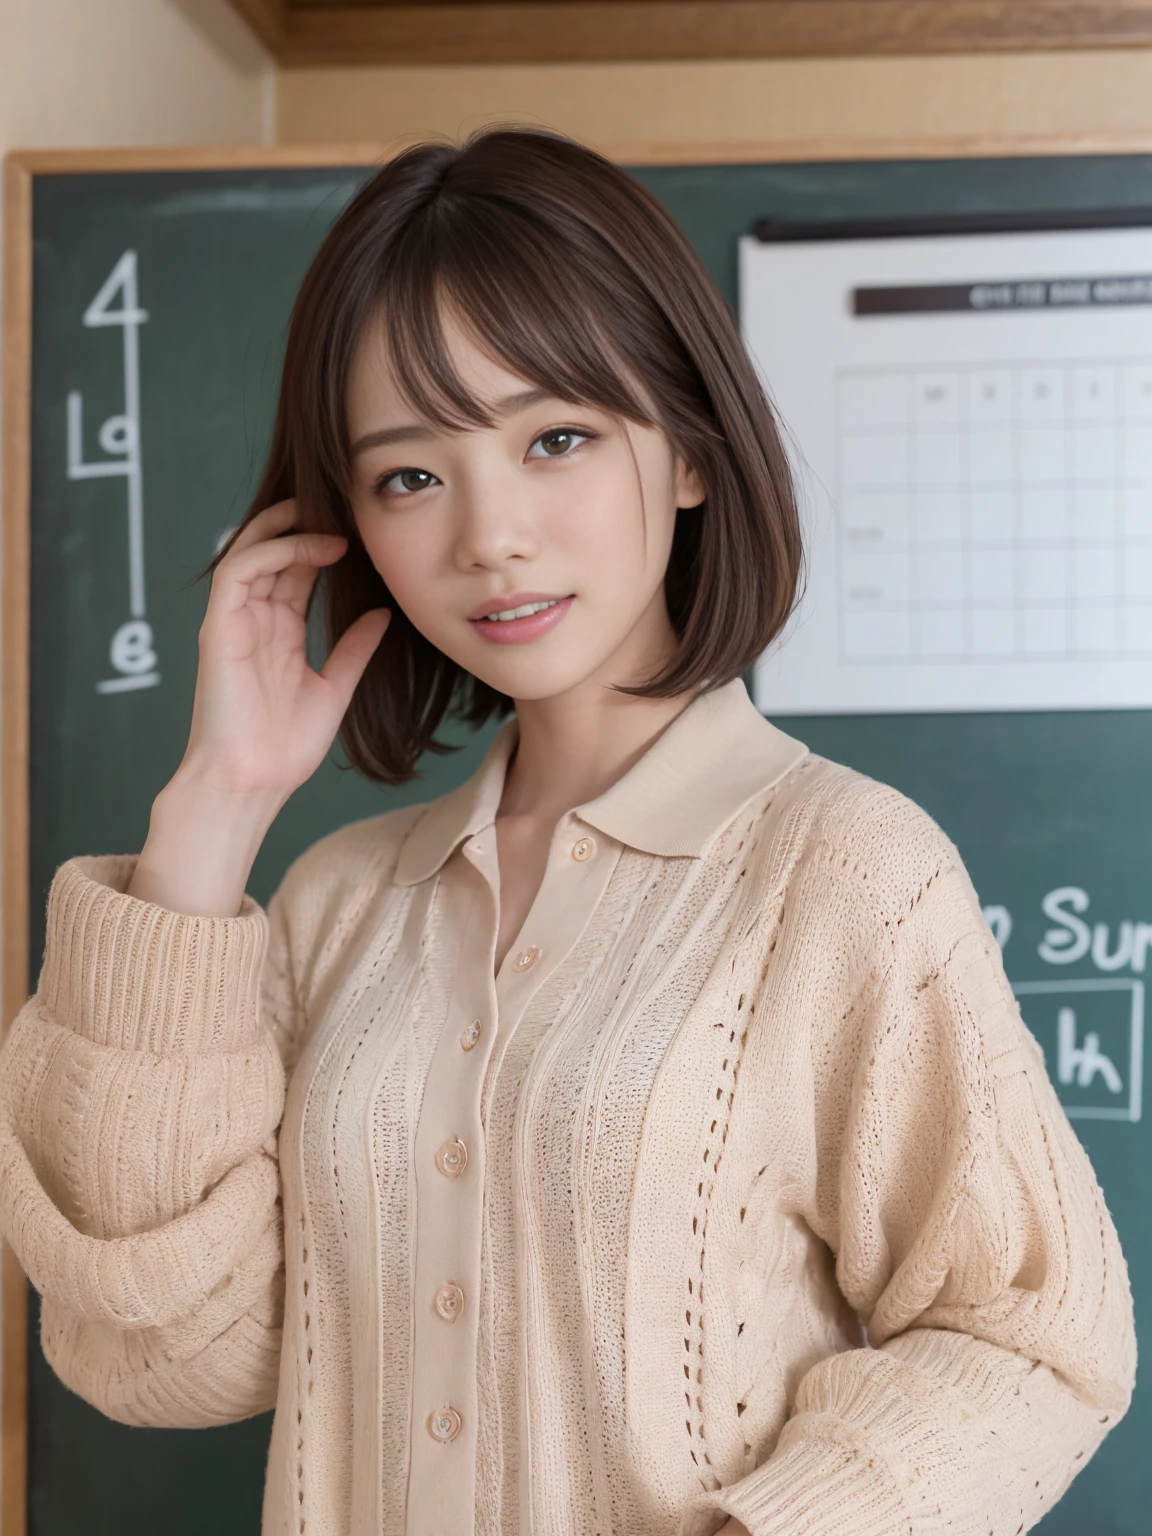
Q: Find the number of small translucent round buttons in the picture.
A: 6